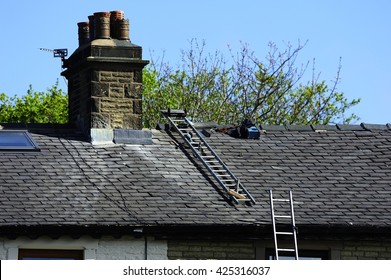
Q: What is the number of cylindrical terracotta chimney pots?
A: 5